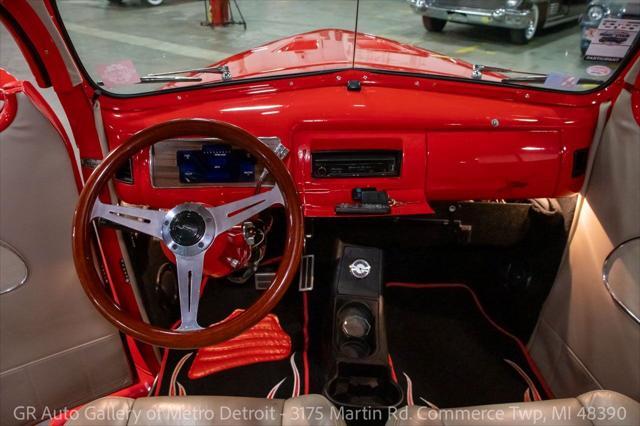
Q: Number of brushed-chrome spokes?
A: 3